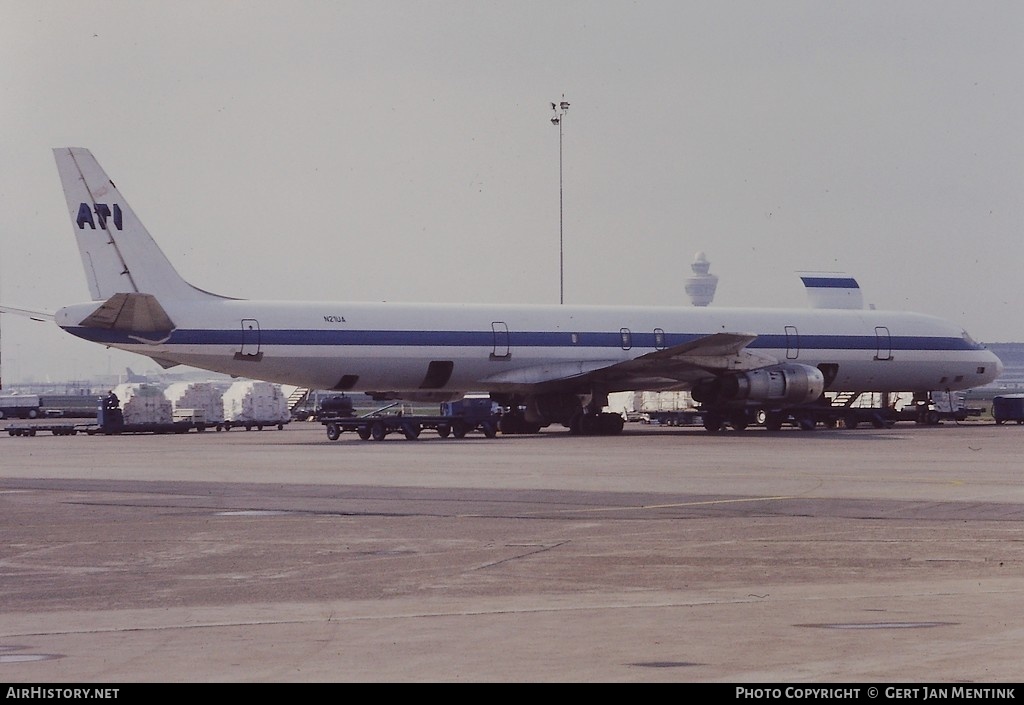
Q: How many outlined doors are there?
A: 6